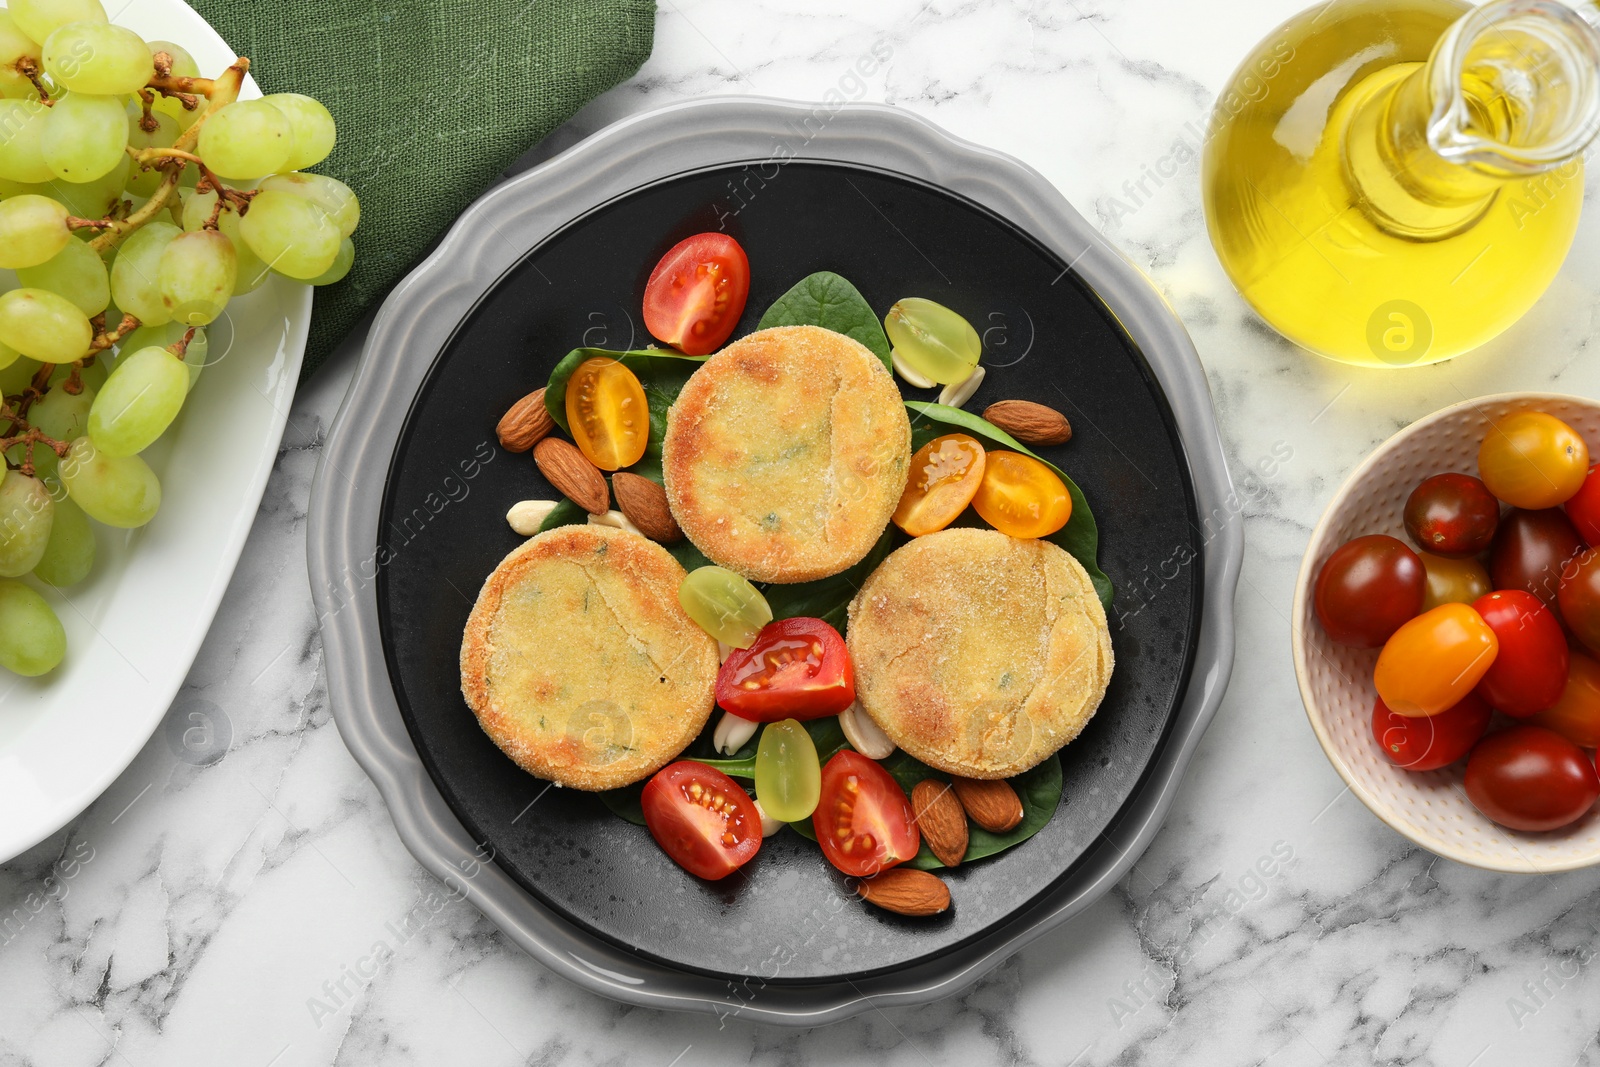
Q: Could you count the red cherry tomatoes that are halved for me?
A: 4